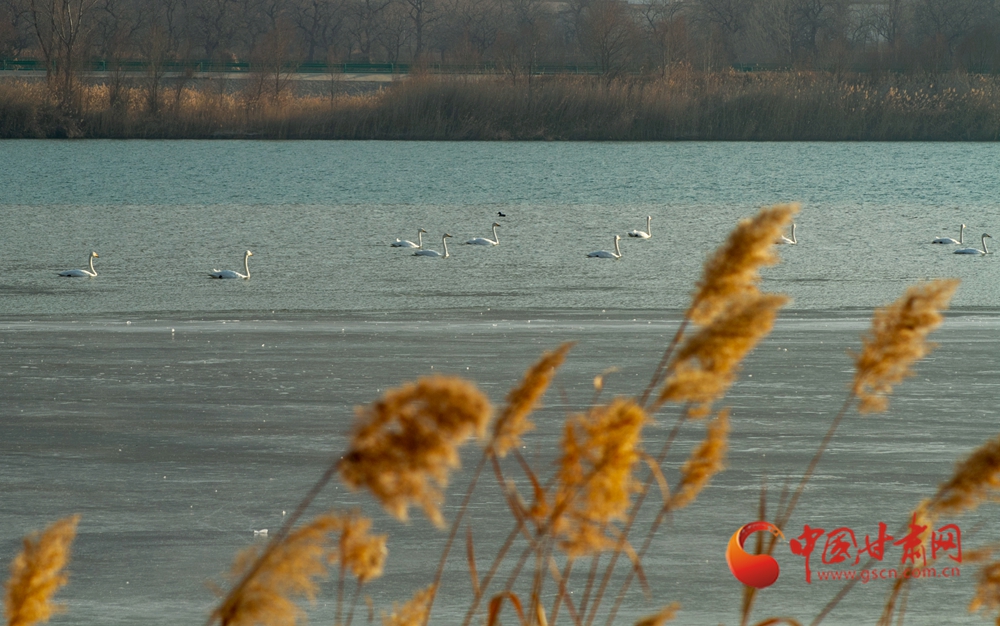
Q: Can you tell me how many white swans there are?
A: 10